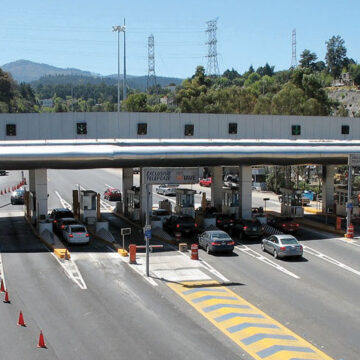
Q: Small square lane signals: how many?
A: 7